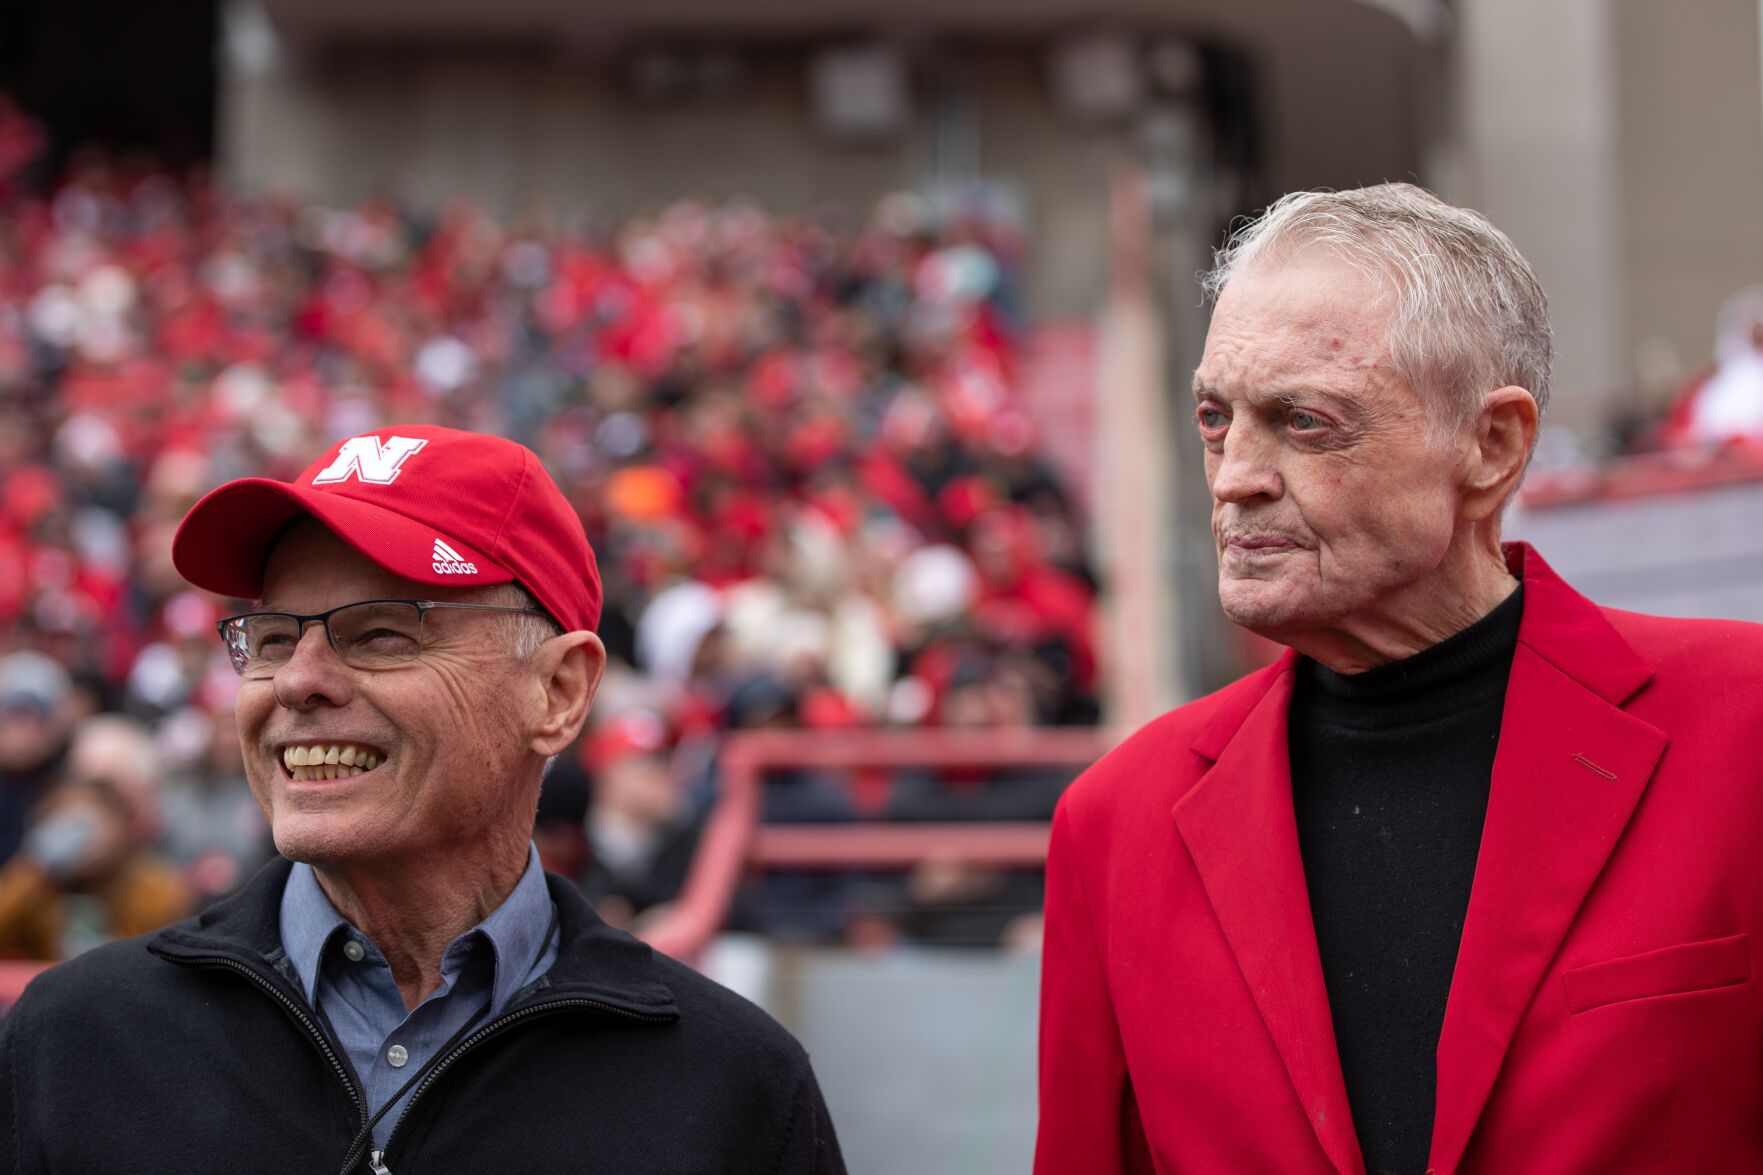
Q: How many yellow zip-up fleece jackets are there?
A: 0